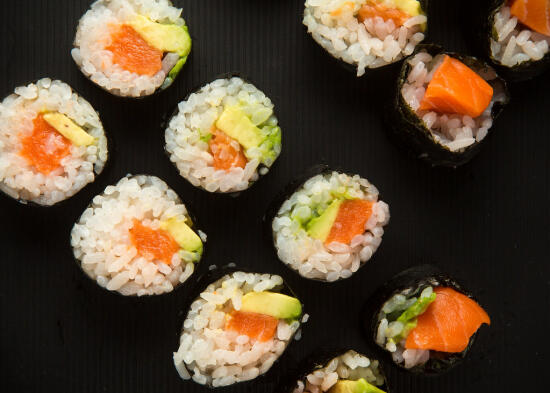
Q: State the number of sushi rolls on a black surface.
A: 11